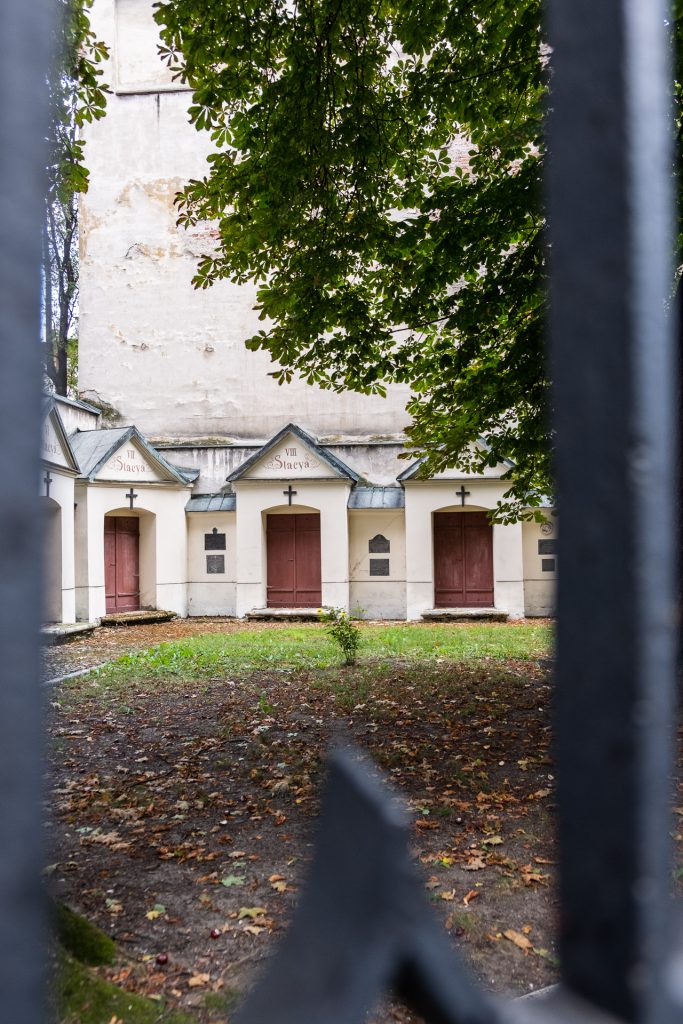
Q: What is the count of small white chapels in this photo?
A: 4